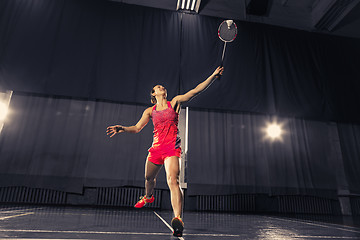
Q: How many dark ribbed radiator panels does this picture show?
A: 4